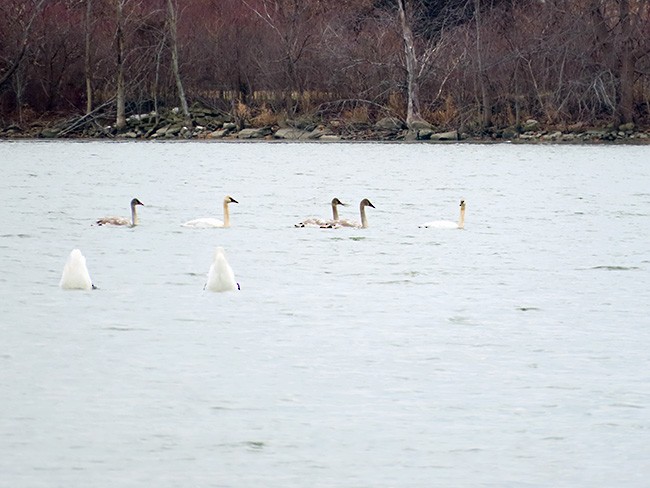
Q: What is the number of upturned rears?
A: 2